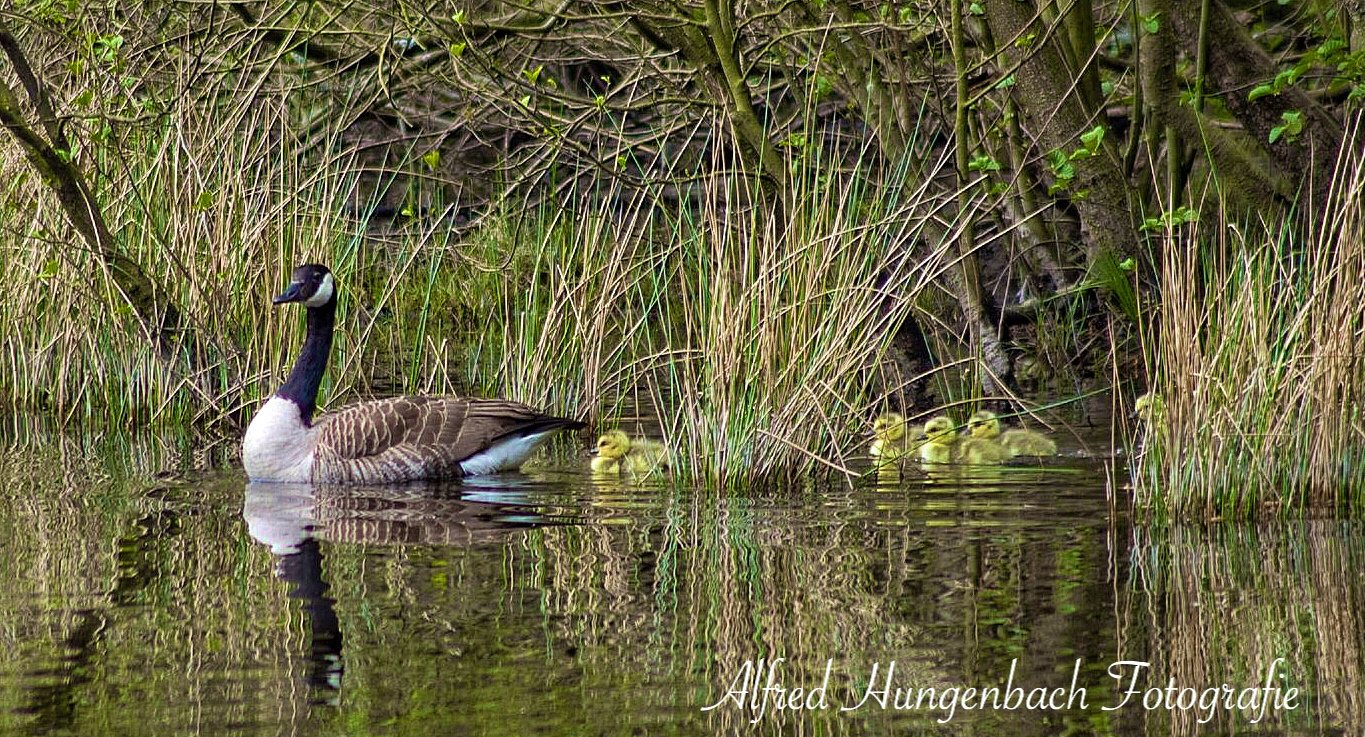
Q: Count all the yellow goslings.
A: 5